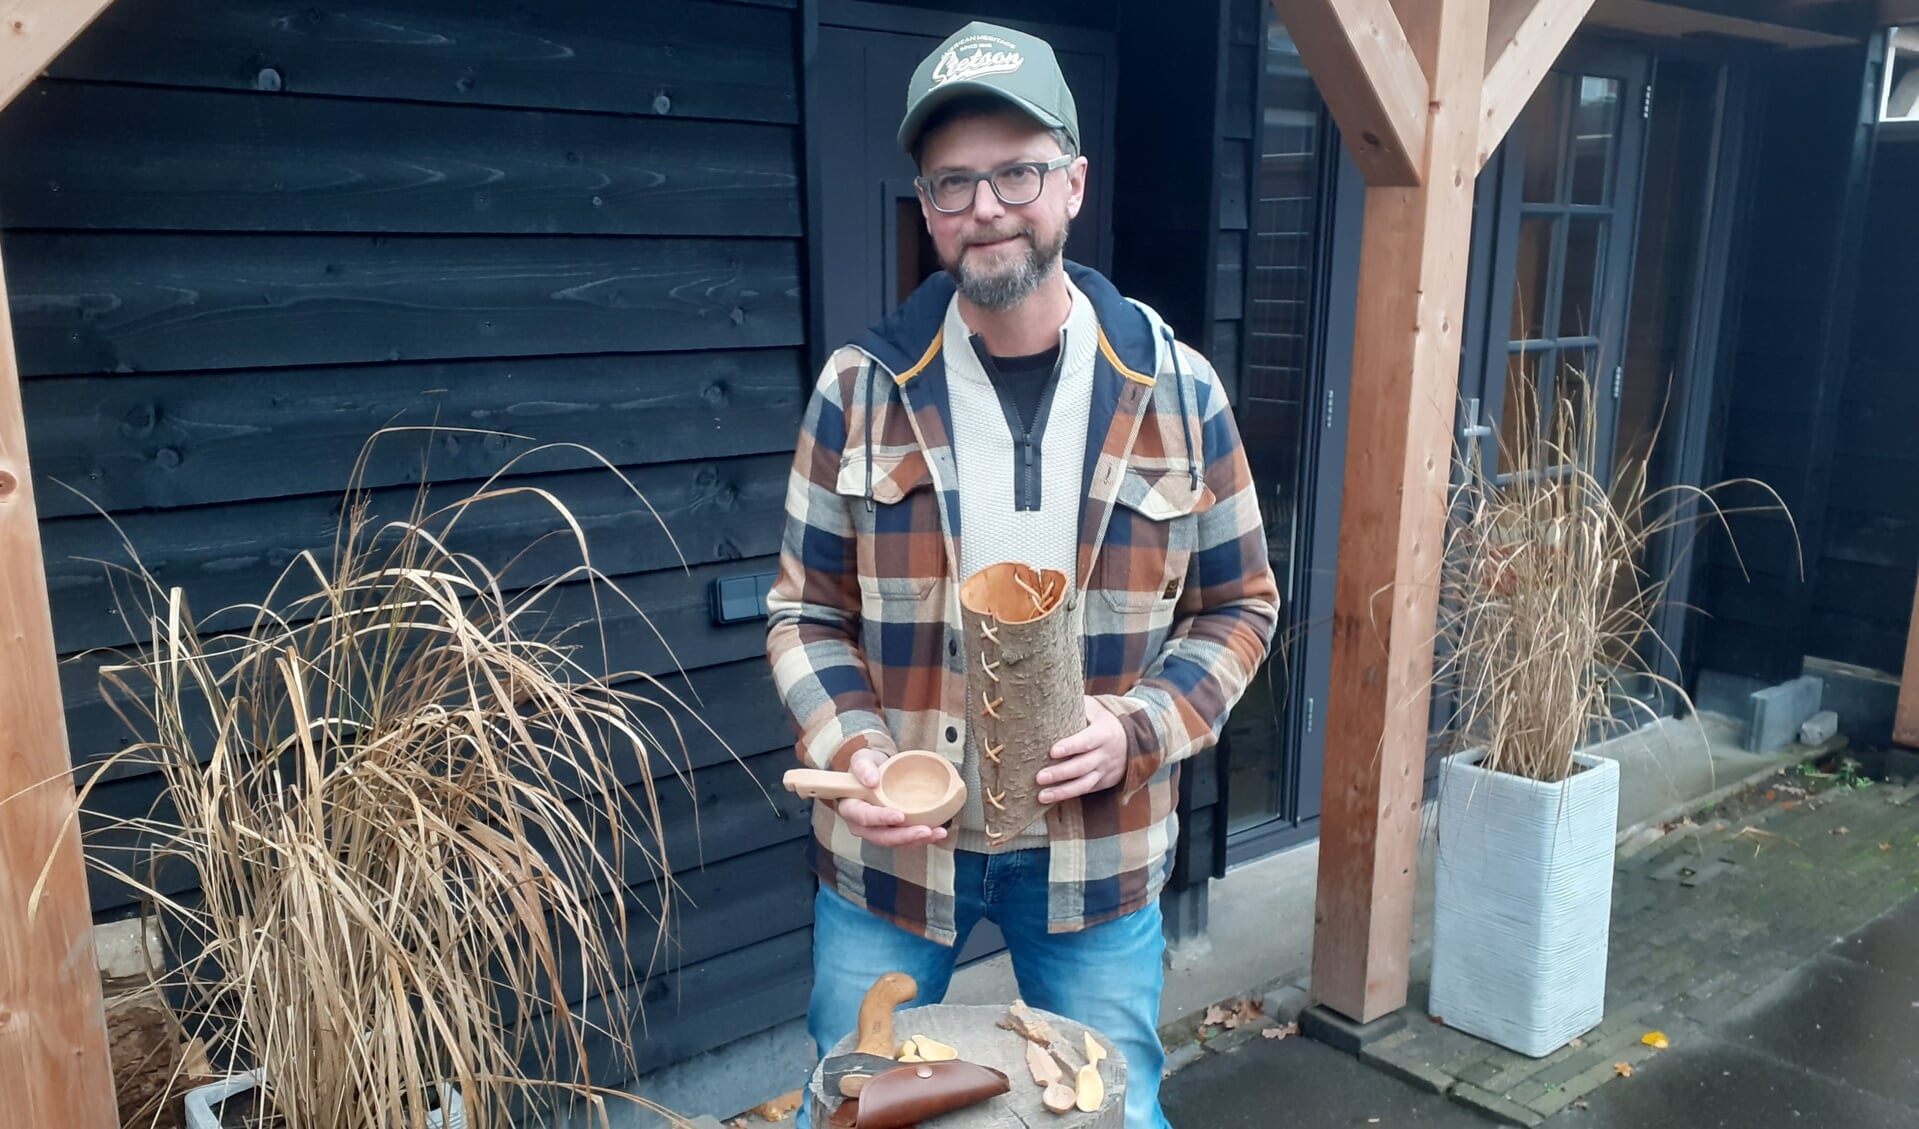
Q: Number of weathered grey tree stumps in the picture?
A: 1